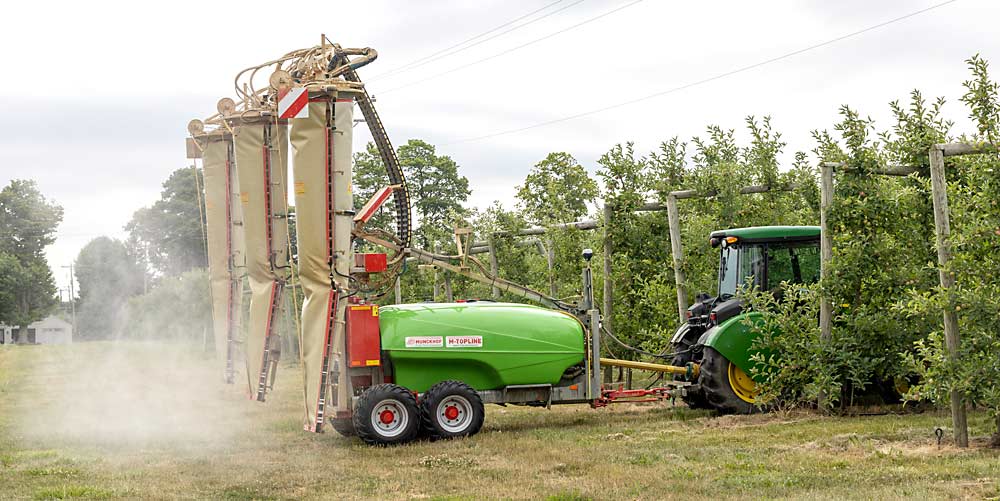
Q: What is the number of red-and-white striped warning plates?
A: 2